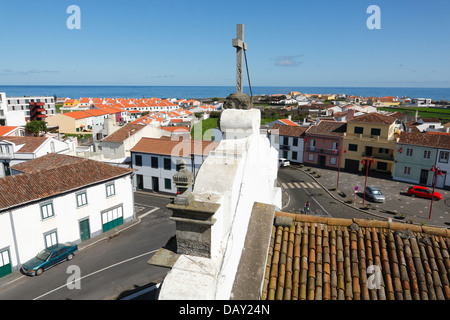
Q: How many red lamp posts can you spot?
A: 3